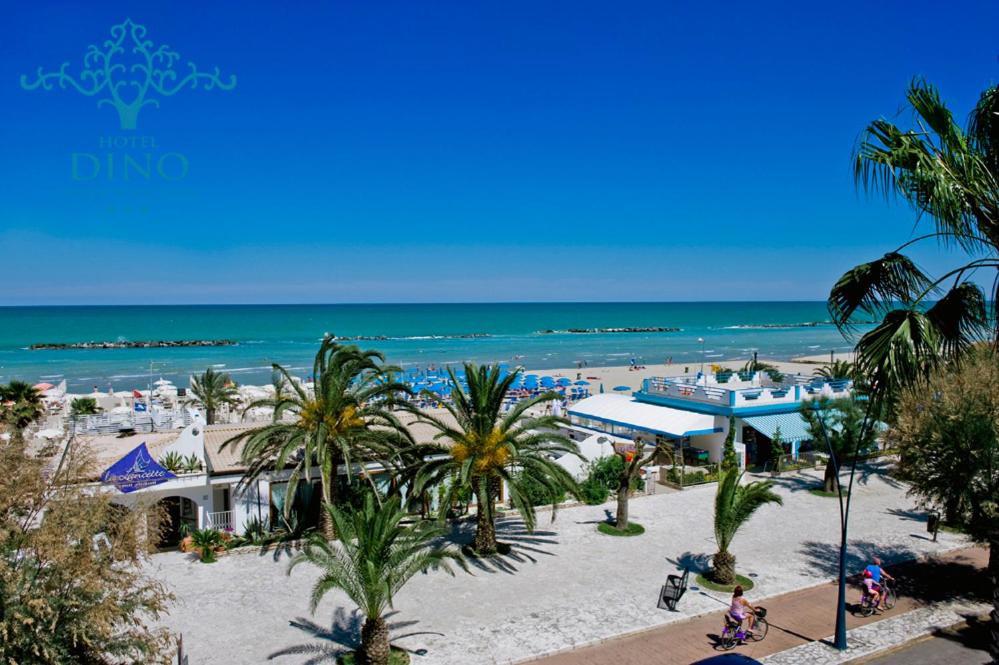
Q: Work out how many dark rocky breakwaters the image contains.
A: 4